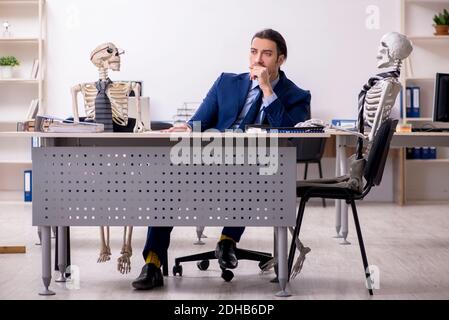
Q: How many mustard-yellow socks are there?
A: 2